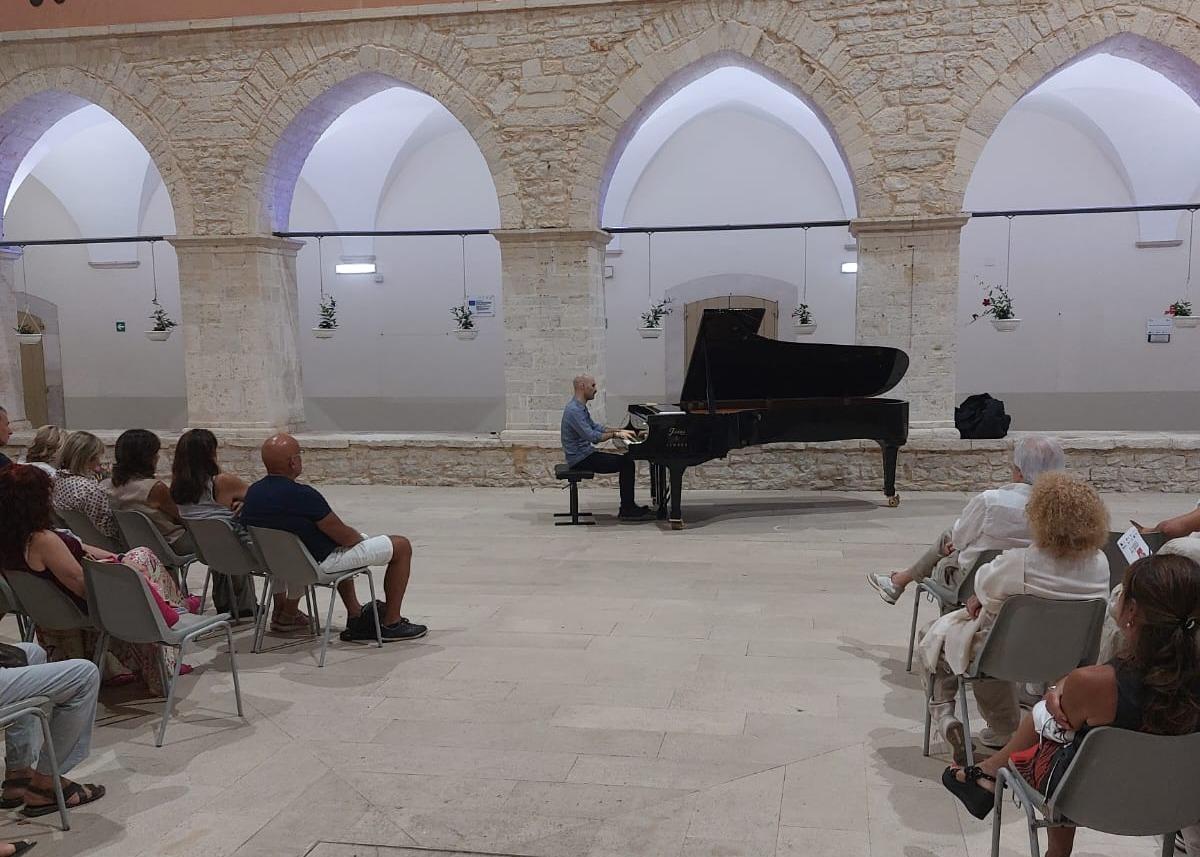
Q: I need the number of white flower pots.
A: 8